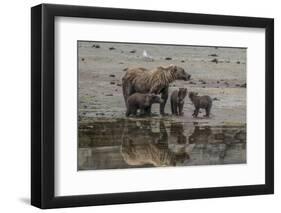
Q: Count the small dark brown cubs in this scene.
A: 3